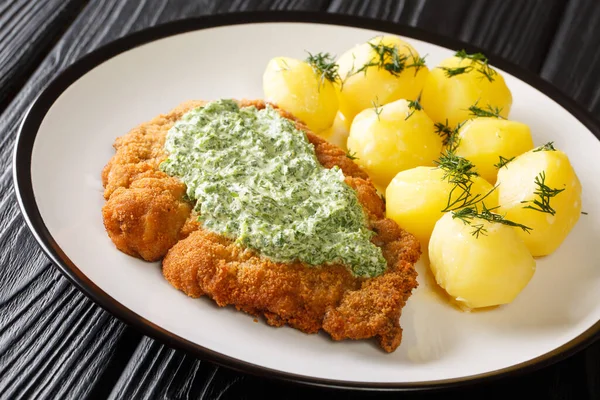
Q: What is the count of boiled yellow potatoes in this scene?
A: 8